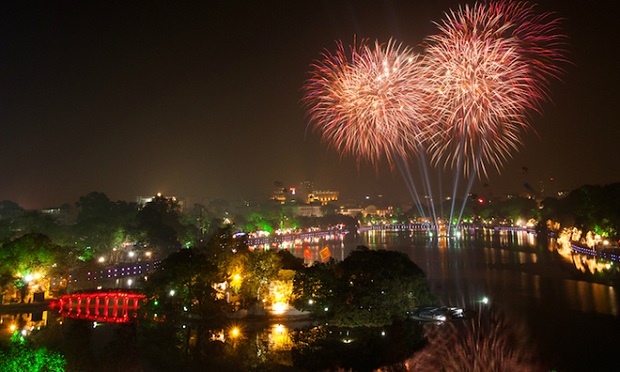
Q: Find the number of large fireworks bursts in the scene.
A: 2